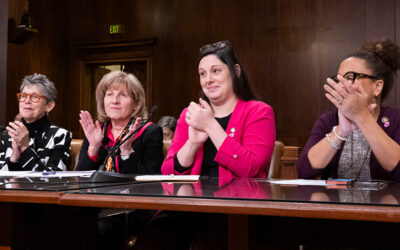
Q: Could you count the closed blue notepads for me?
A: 0